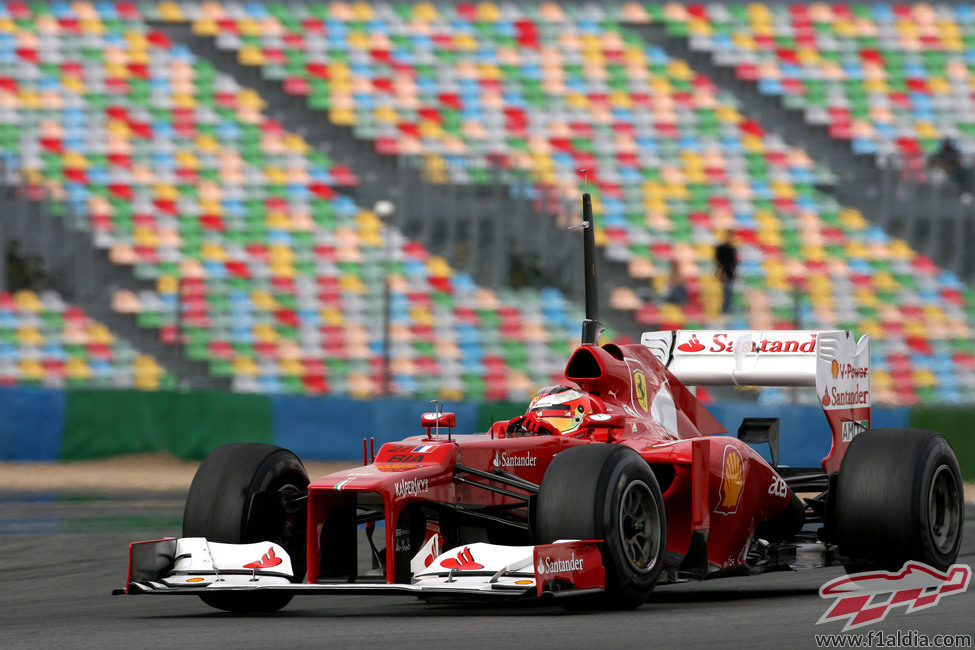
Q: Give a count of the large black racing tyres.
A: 3